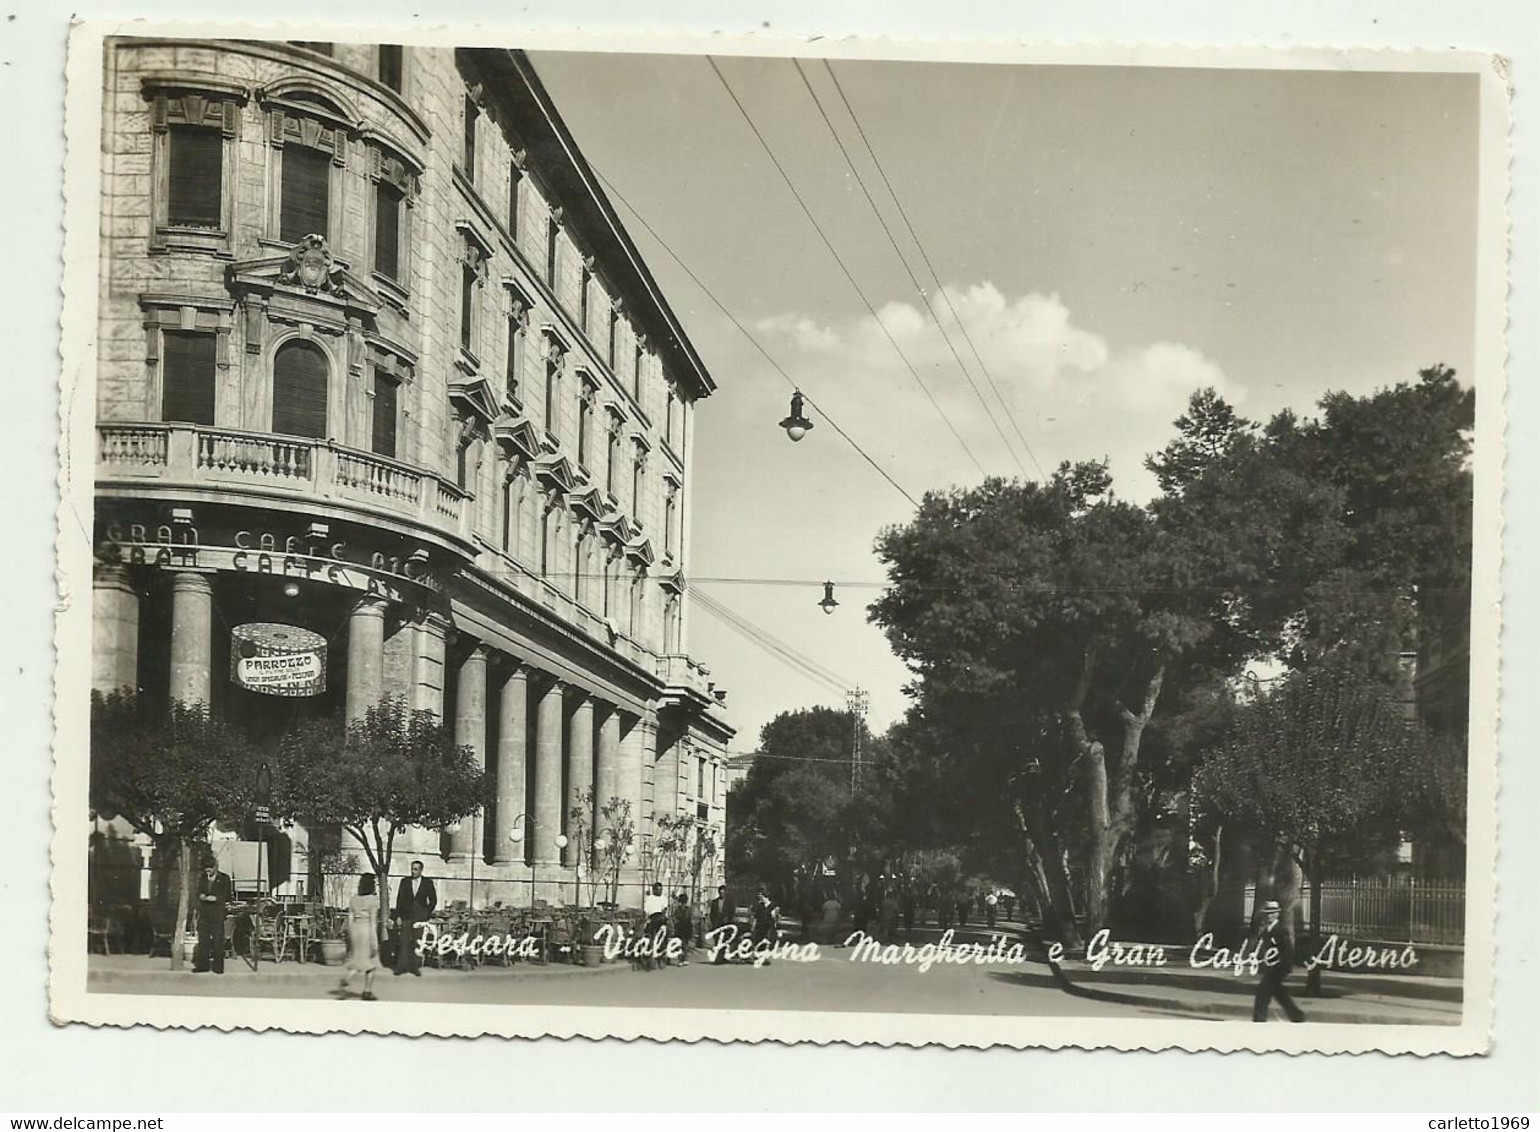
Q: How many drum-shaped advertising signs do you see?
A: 1